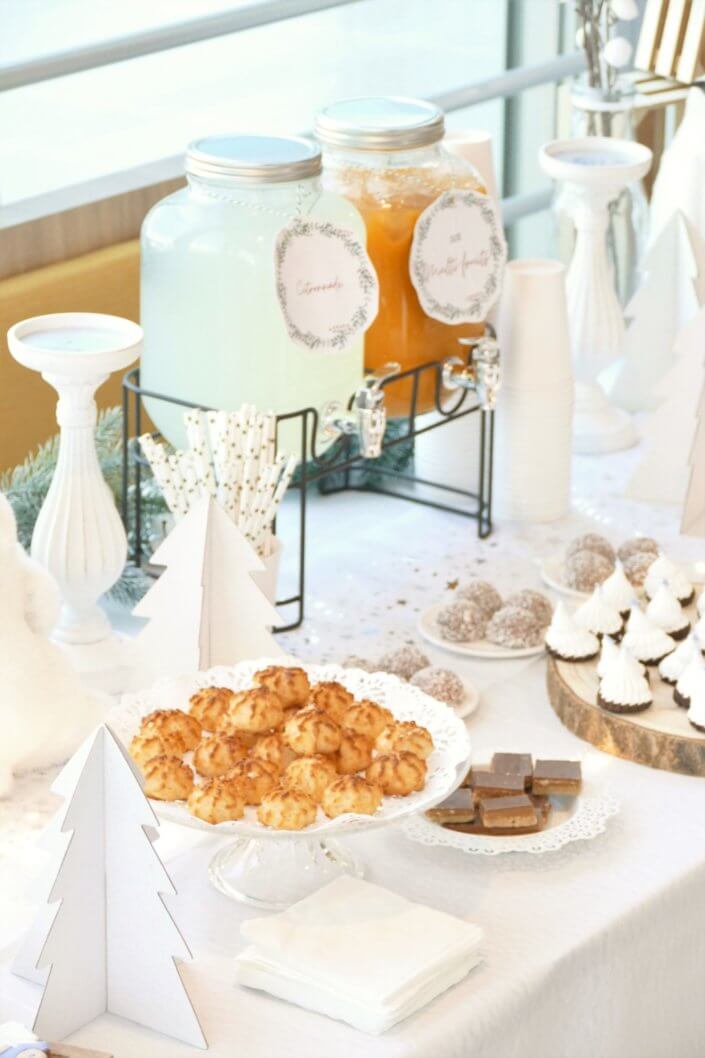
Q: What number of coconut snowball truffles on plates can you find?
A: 11